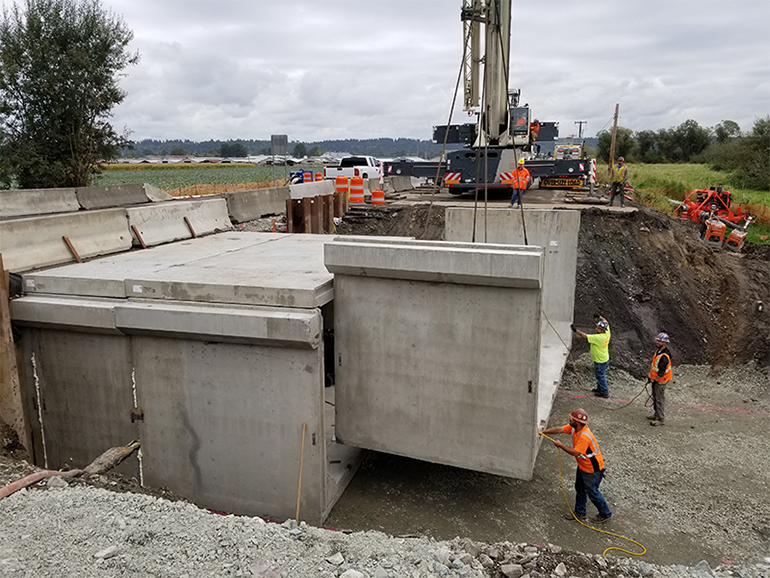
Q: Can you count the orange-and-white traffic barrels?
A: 5